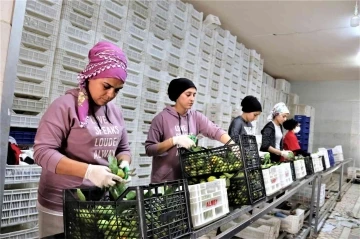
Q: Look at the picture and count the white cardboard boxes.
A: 0